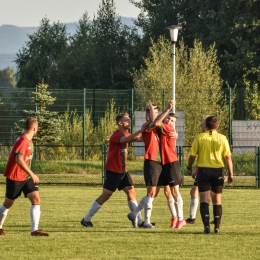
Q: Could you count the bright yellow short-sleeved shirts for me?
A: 1